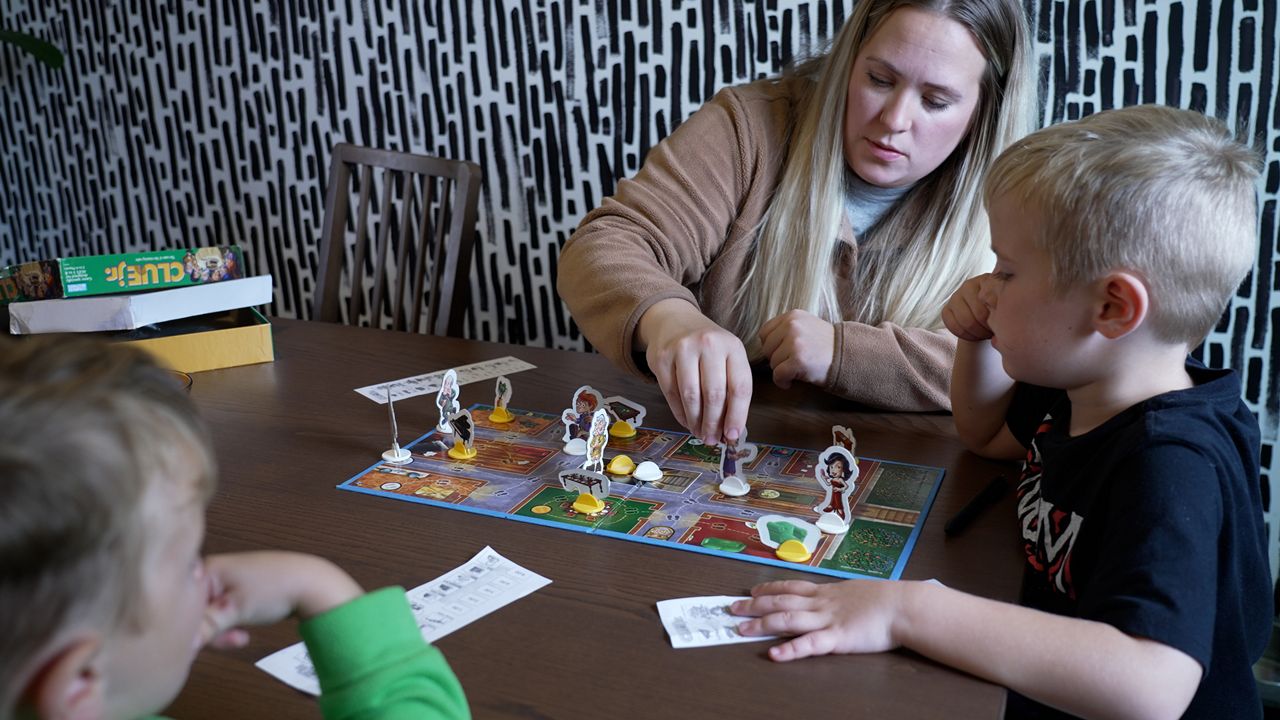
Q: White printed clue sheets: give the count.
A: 3